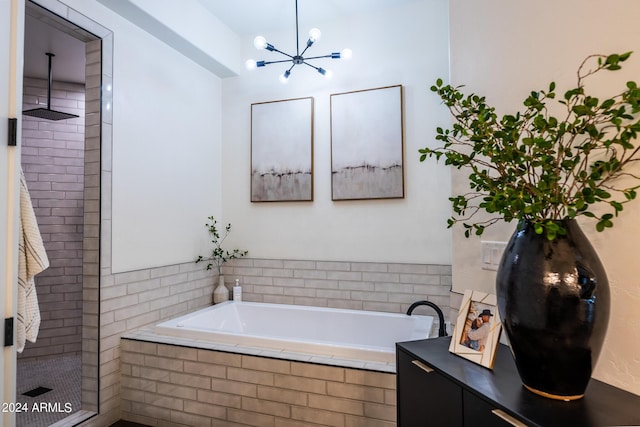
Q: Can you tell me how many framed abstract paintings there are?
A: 2